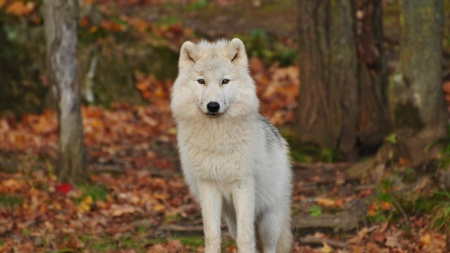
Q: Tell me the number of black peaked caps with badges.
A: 0